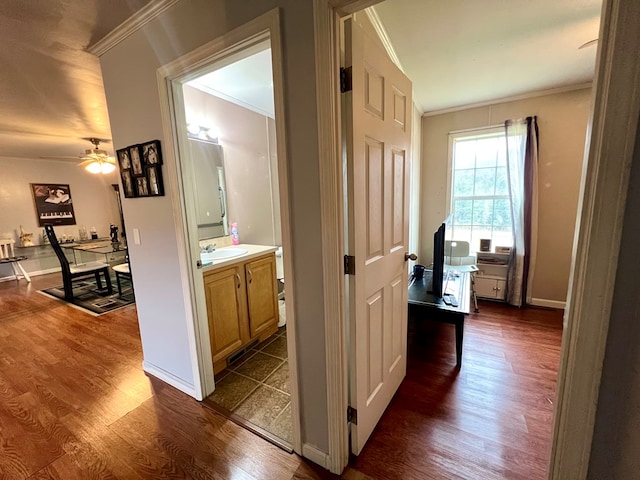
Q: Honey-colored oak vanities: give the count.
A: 1